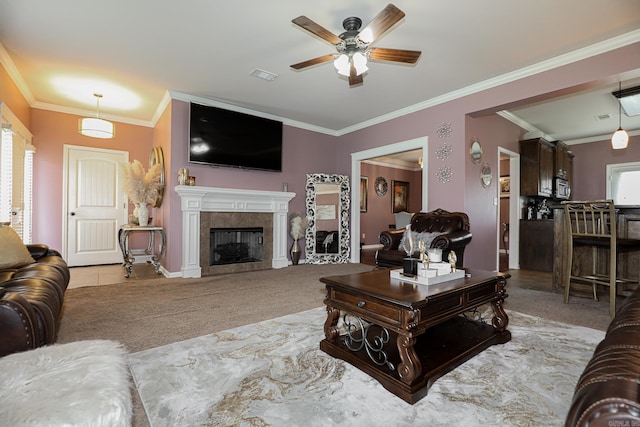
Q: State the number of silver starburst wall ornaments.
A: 3